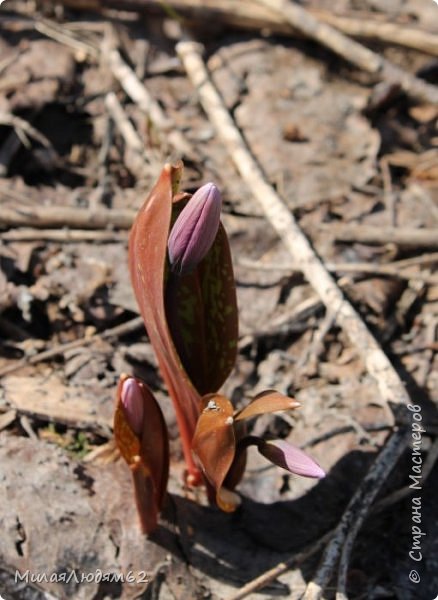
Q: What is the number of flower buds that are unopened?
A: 3